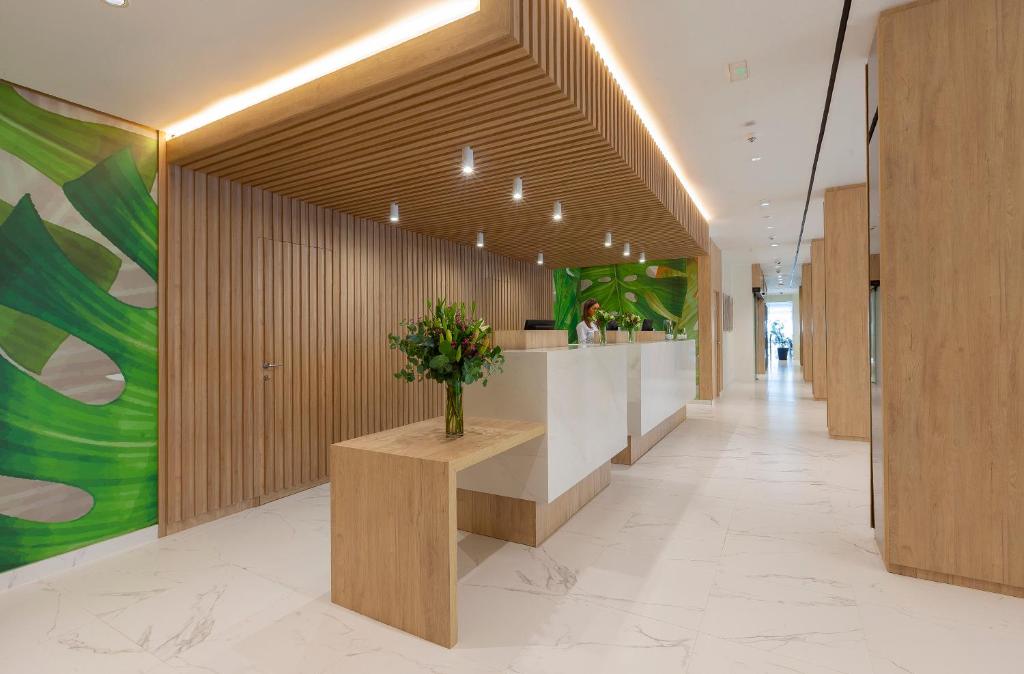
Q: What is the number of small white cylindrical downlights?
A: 9